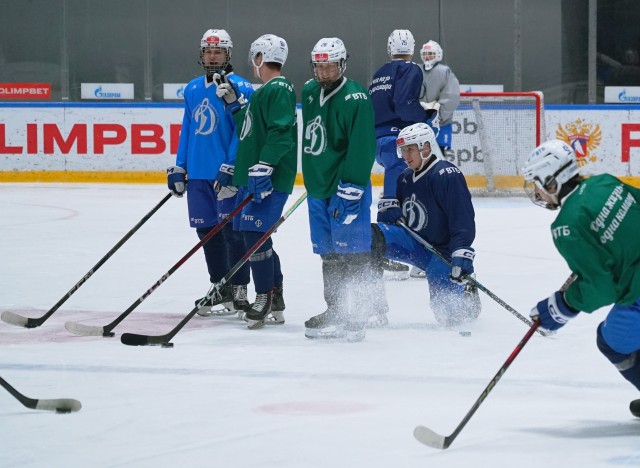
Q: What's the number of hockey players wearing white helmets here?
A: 7